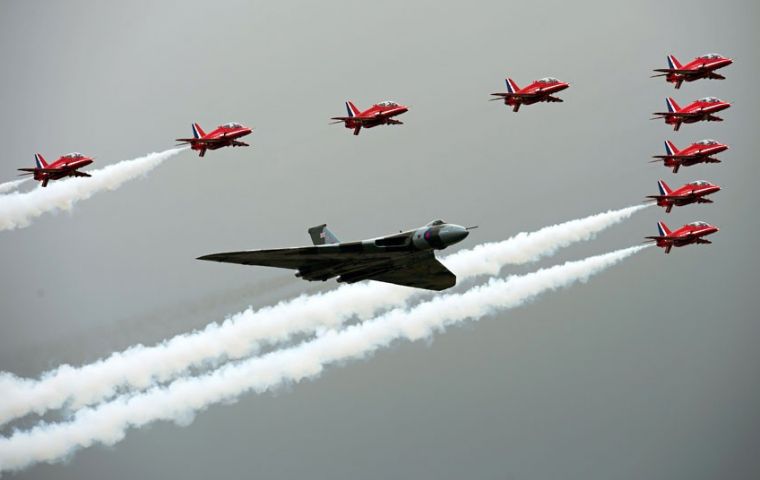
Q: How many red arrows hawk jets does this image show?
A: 9